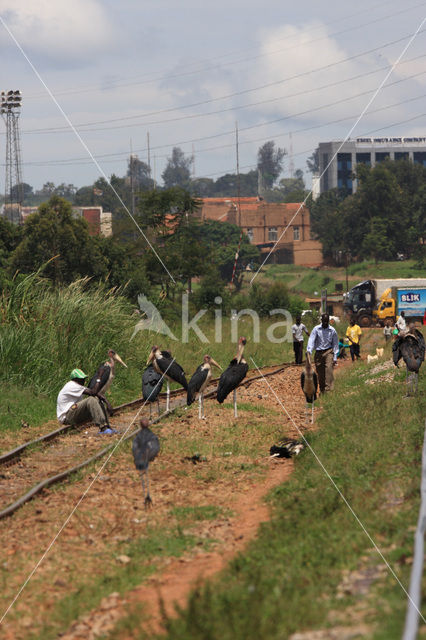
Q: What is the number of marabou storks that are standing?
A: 8